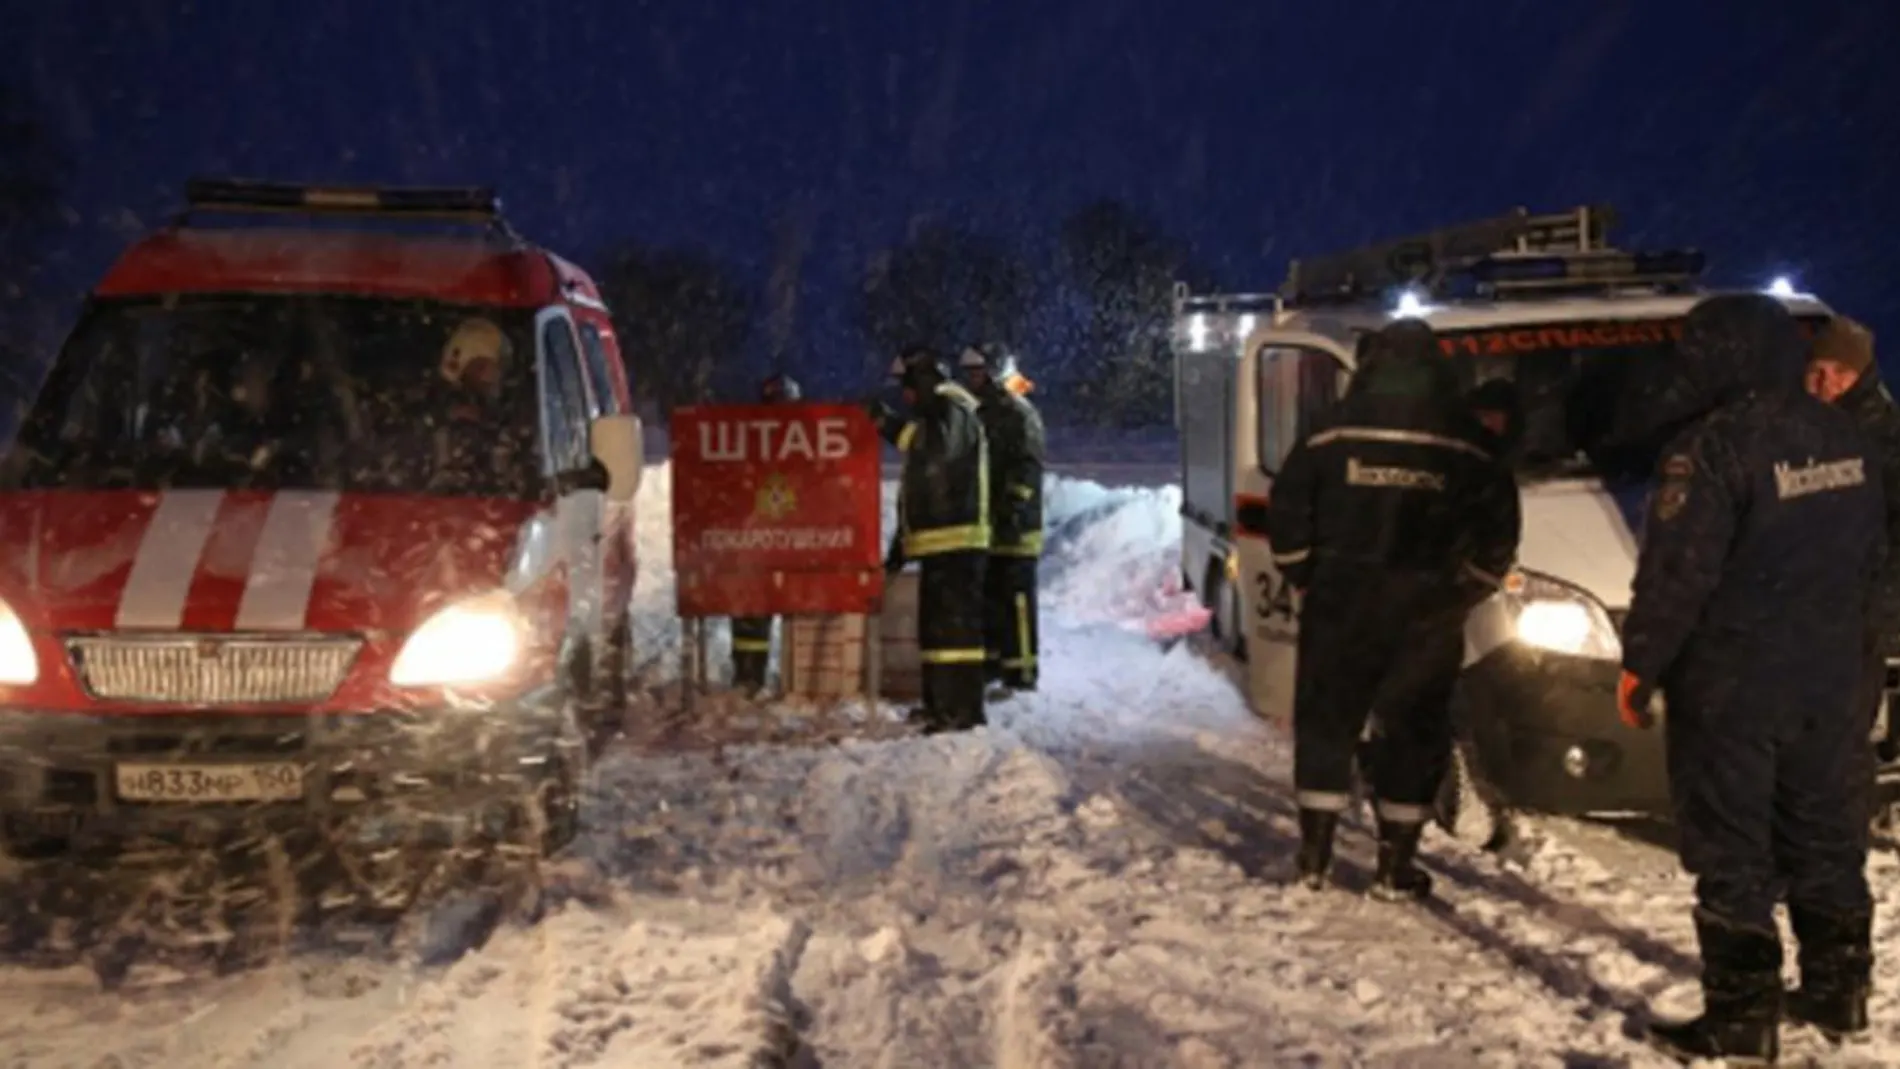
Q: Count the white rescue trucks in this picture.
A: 1